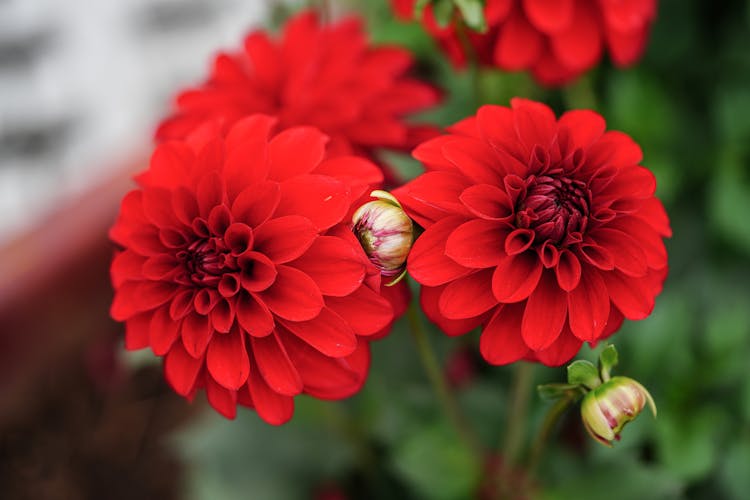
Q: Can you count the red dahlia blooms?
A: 4